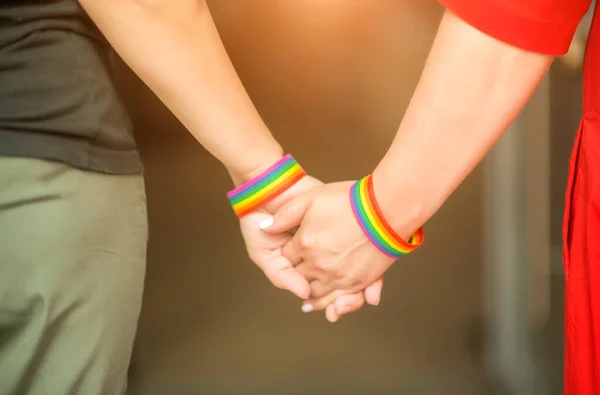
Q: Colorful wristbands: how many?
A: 2